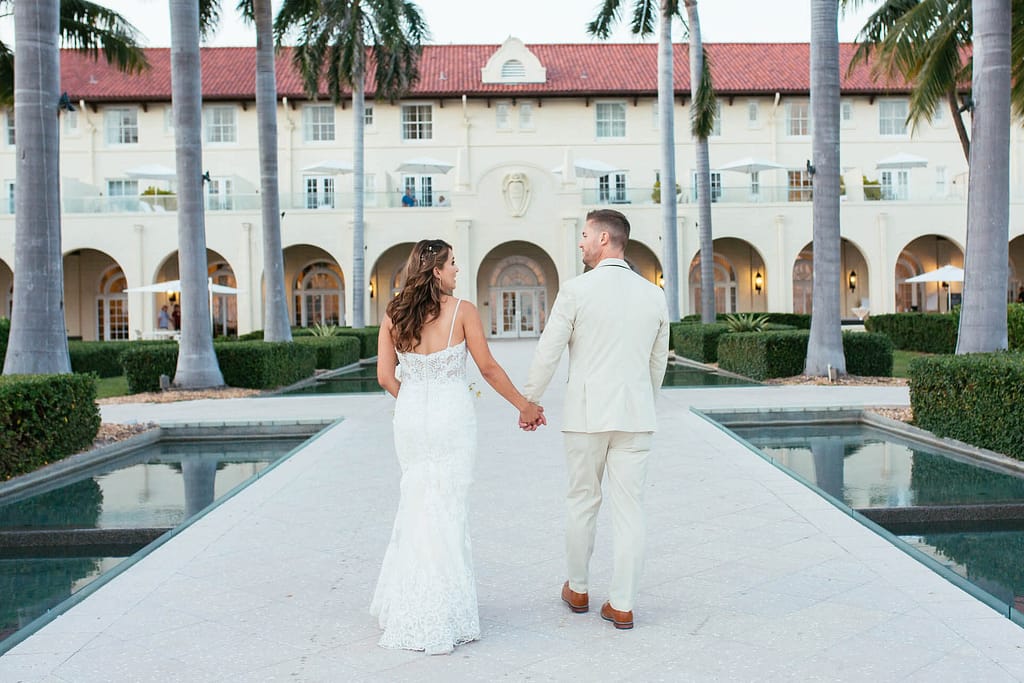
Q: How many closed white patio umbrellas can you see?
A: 0